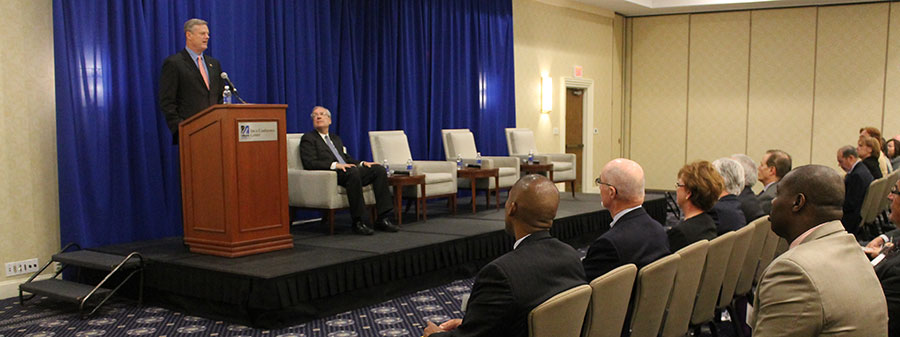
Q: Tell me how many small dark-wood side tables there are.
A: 3